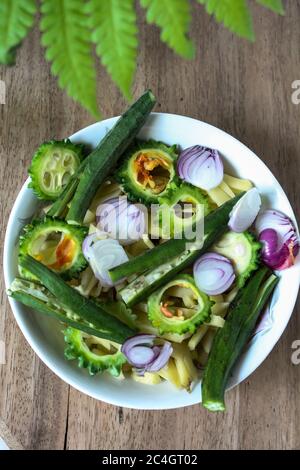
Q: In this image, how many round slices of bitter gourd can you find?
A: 7